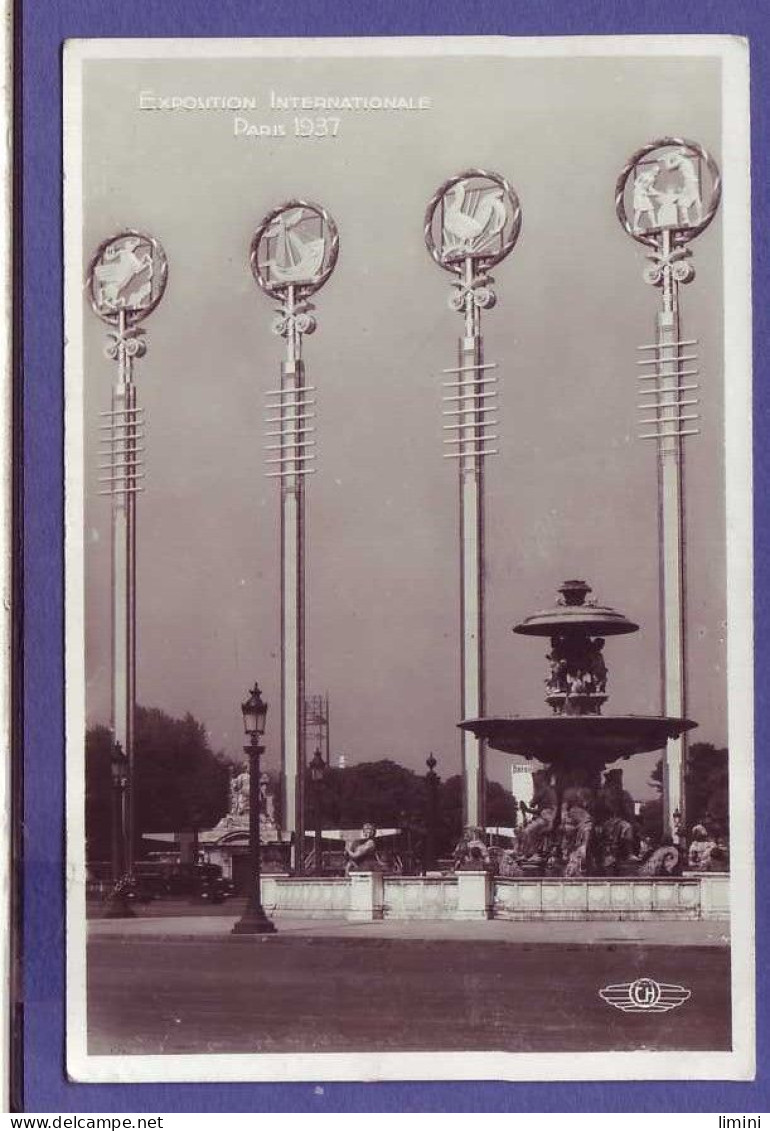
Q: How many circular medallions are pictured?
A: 4